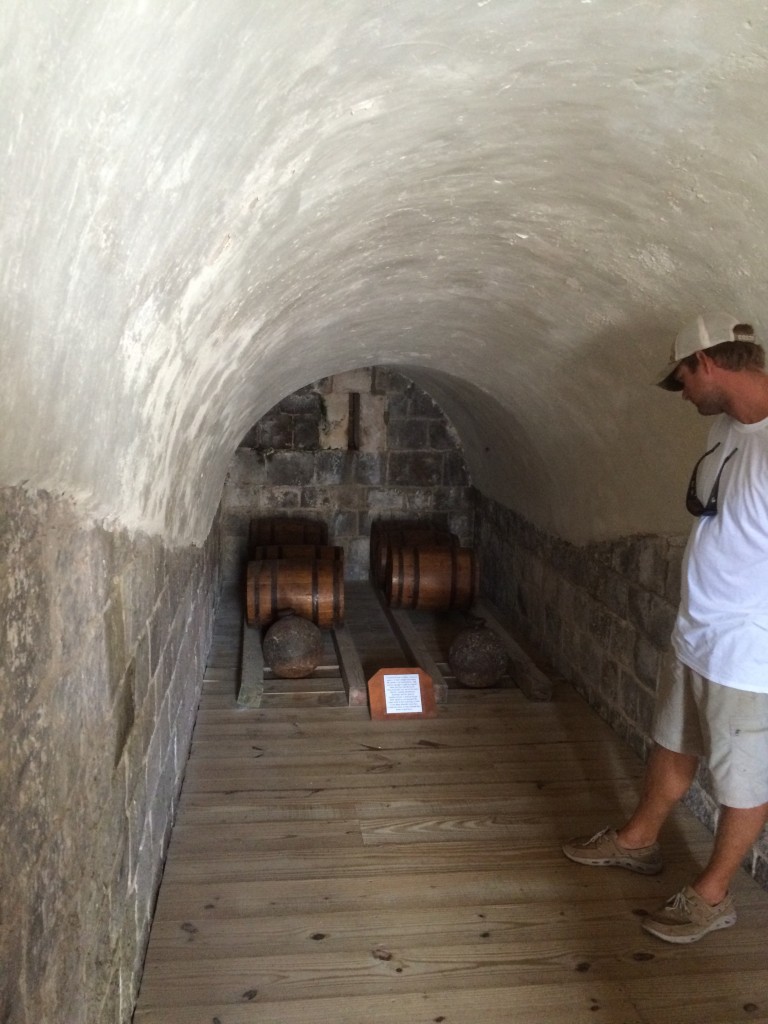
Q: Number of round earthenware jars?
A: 2